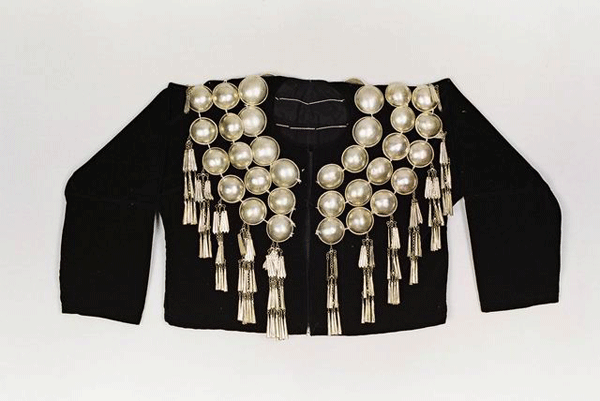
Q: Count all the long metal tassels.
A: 11